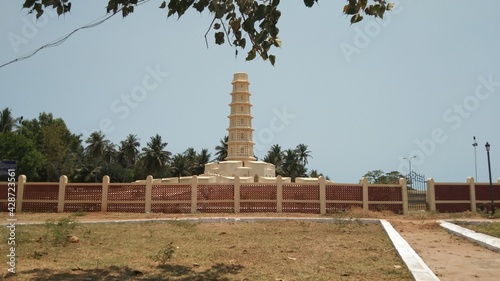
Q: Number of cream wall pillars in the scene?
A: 12